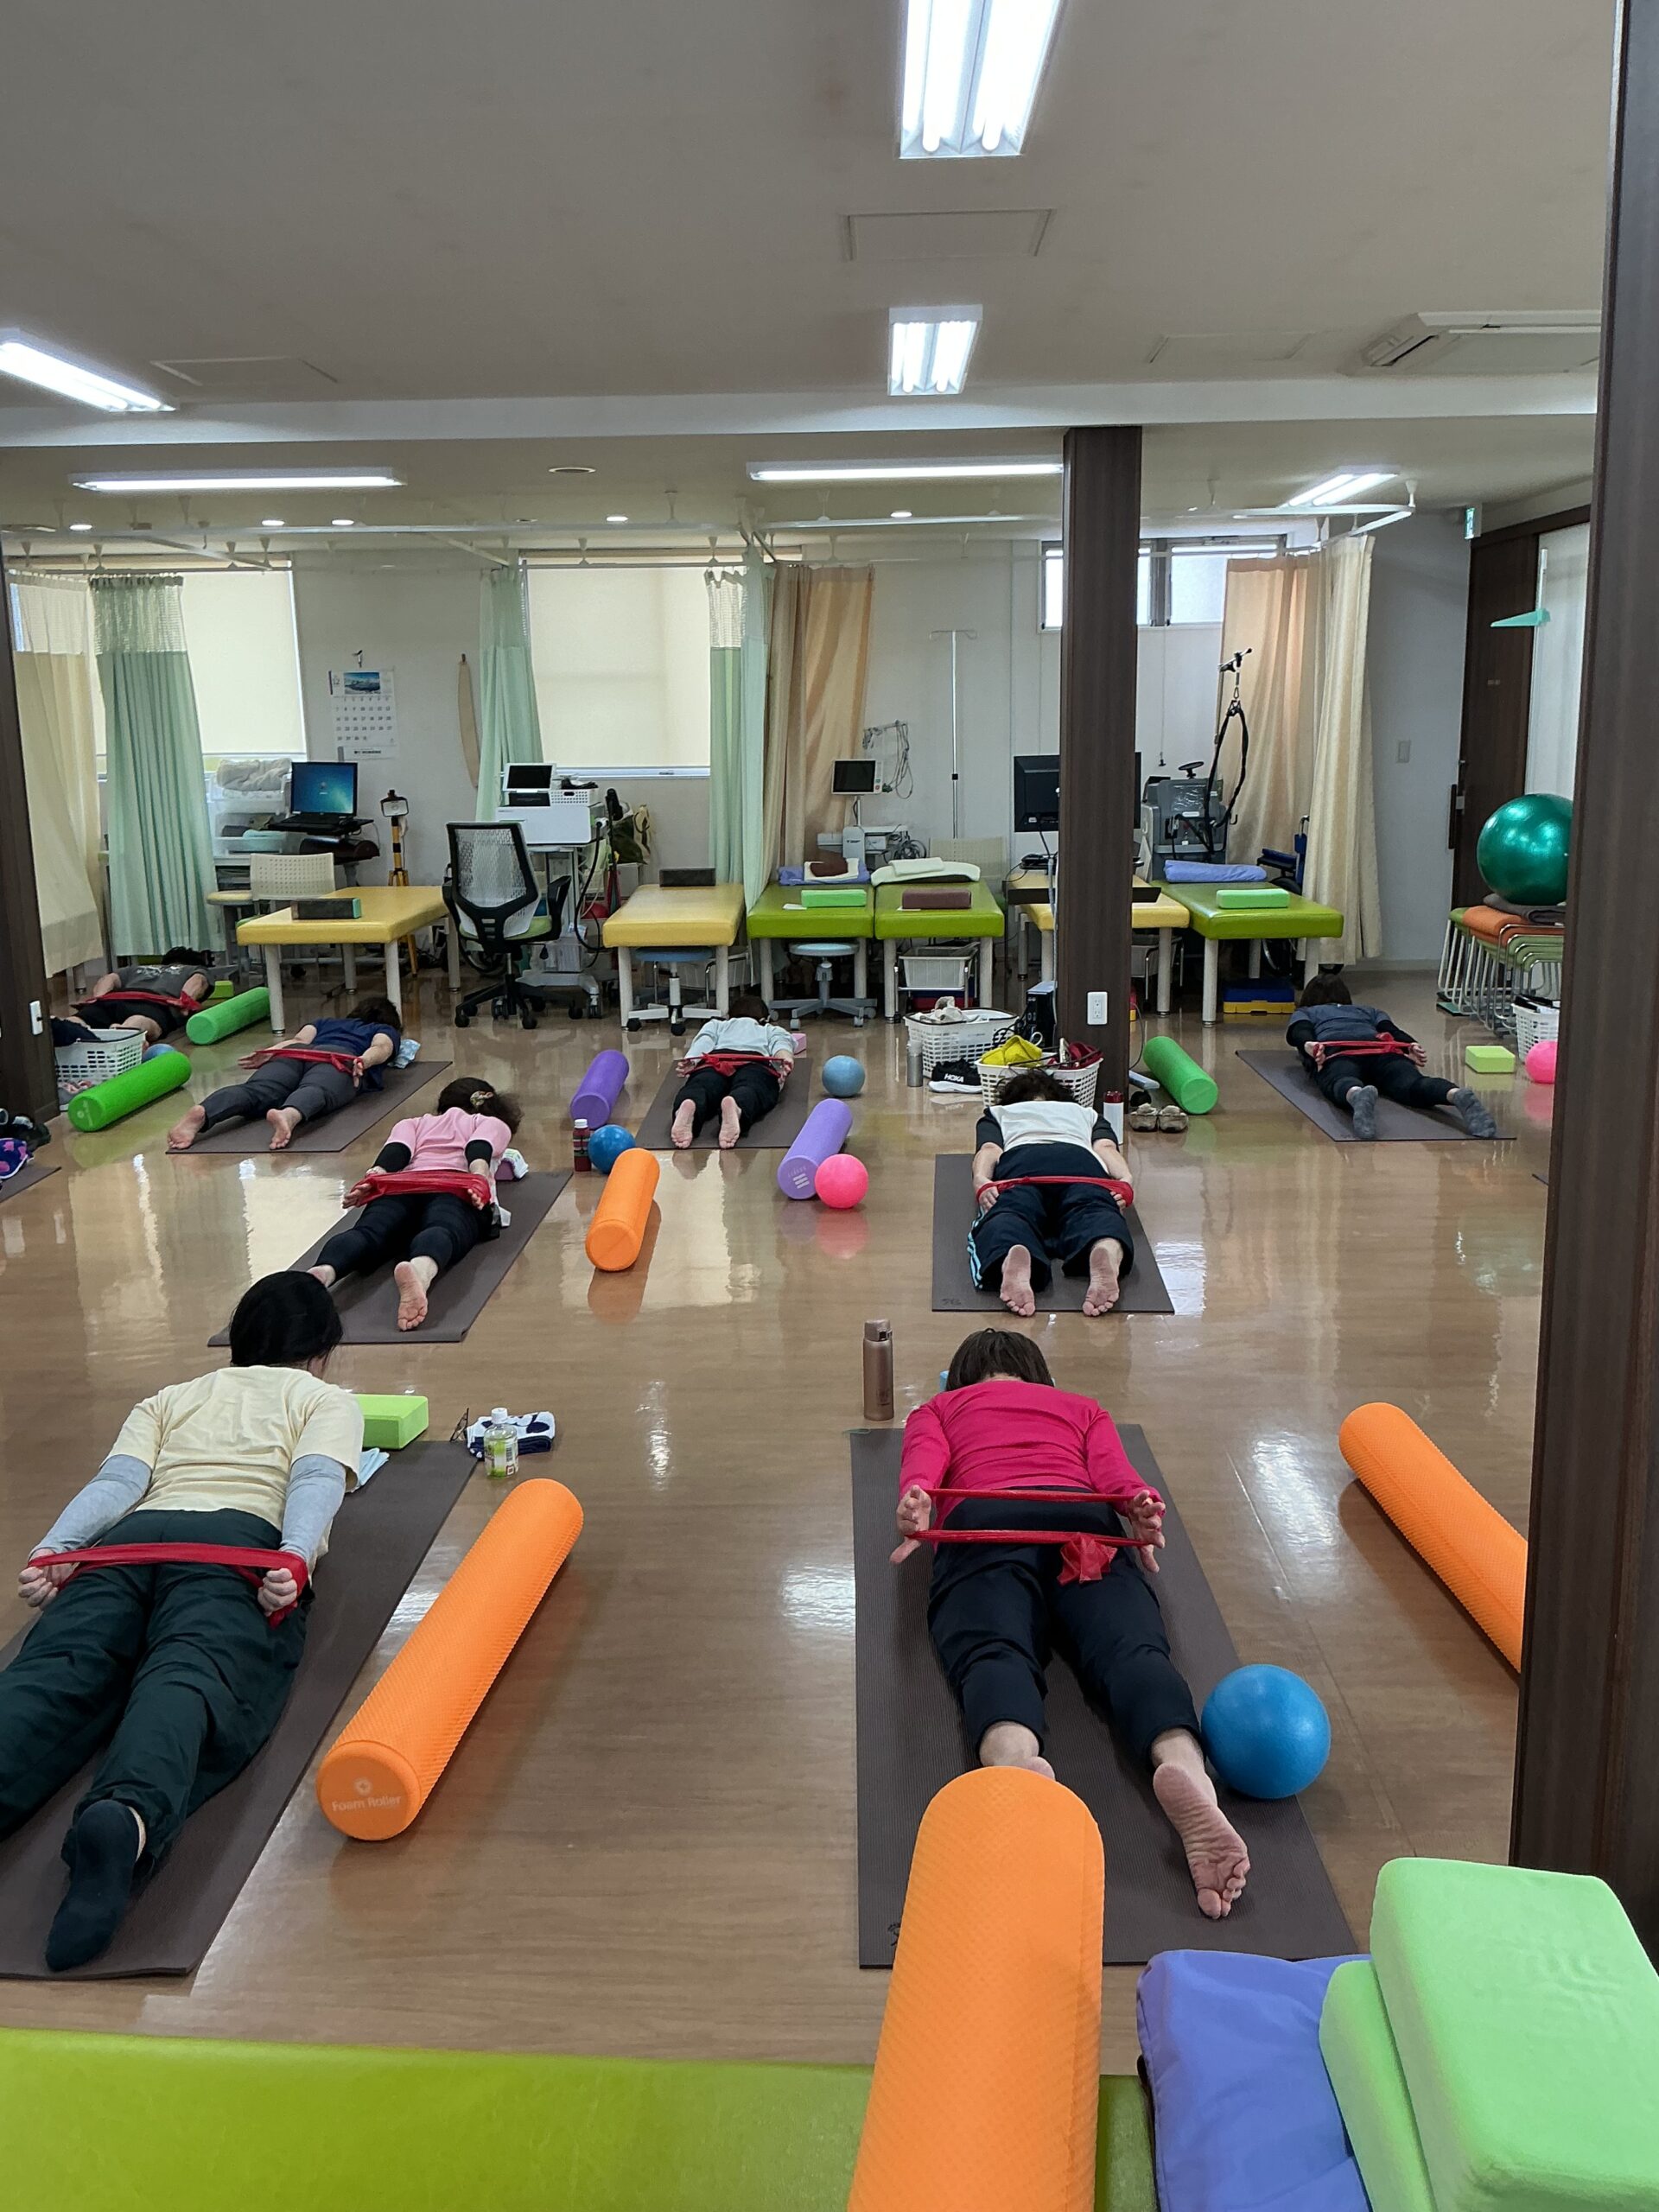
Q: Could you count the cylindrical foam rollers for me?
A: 9